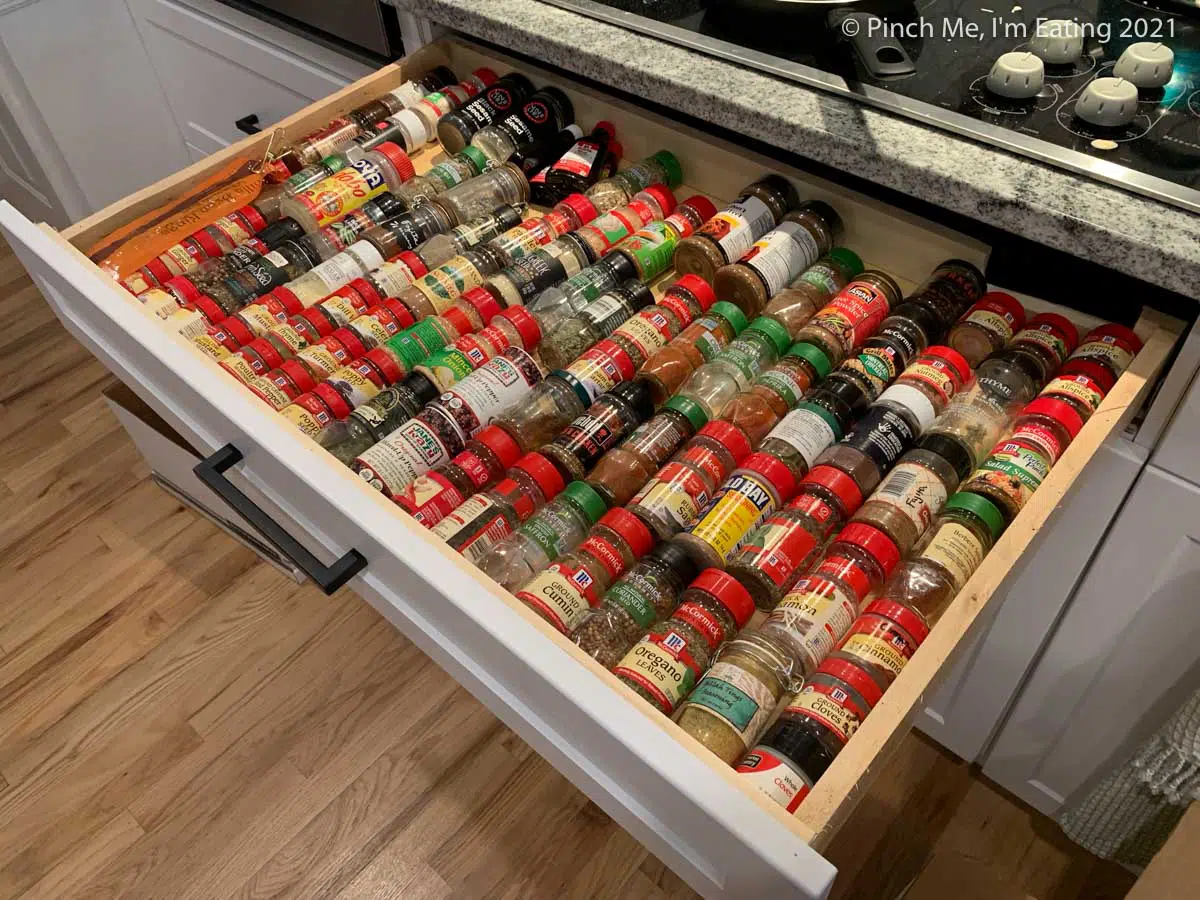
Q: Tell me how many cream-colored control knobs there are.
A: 4